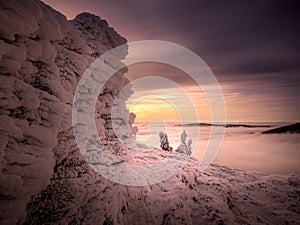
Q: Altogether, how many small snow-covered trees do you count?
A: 2